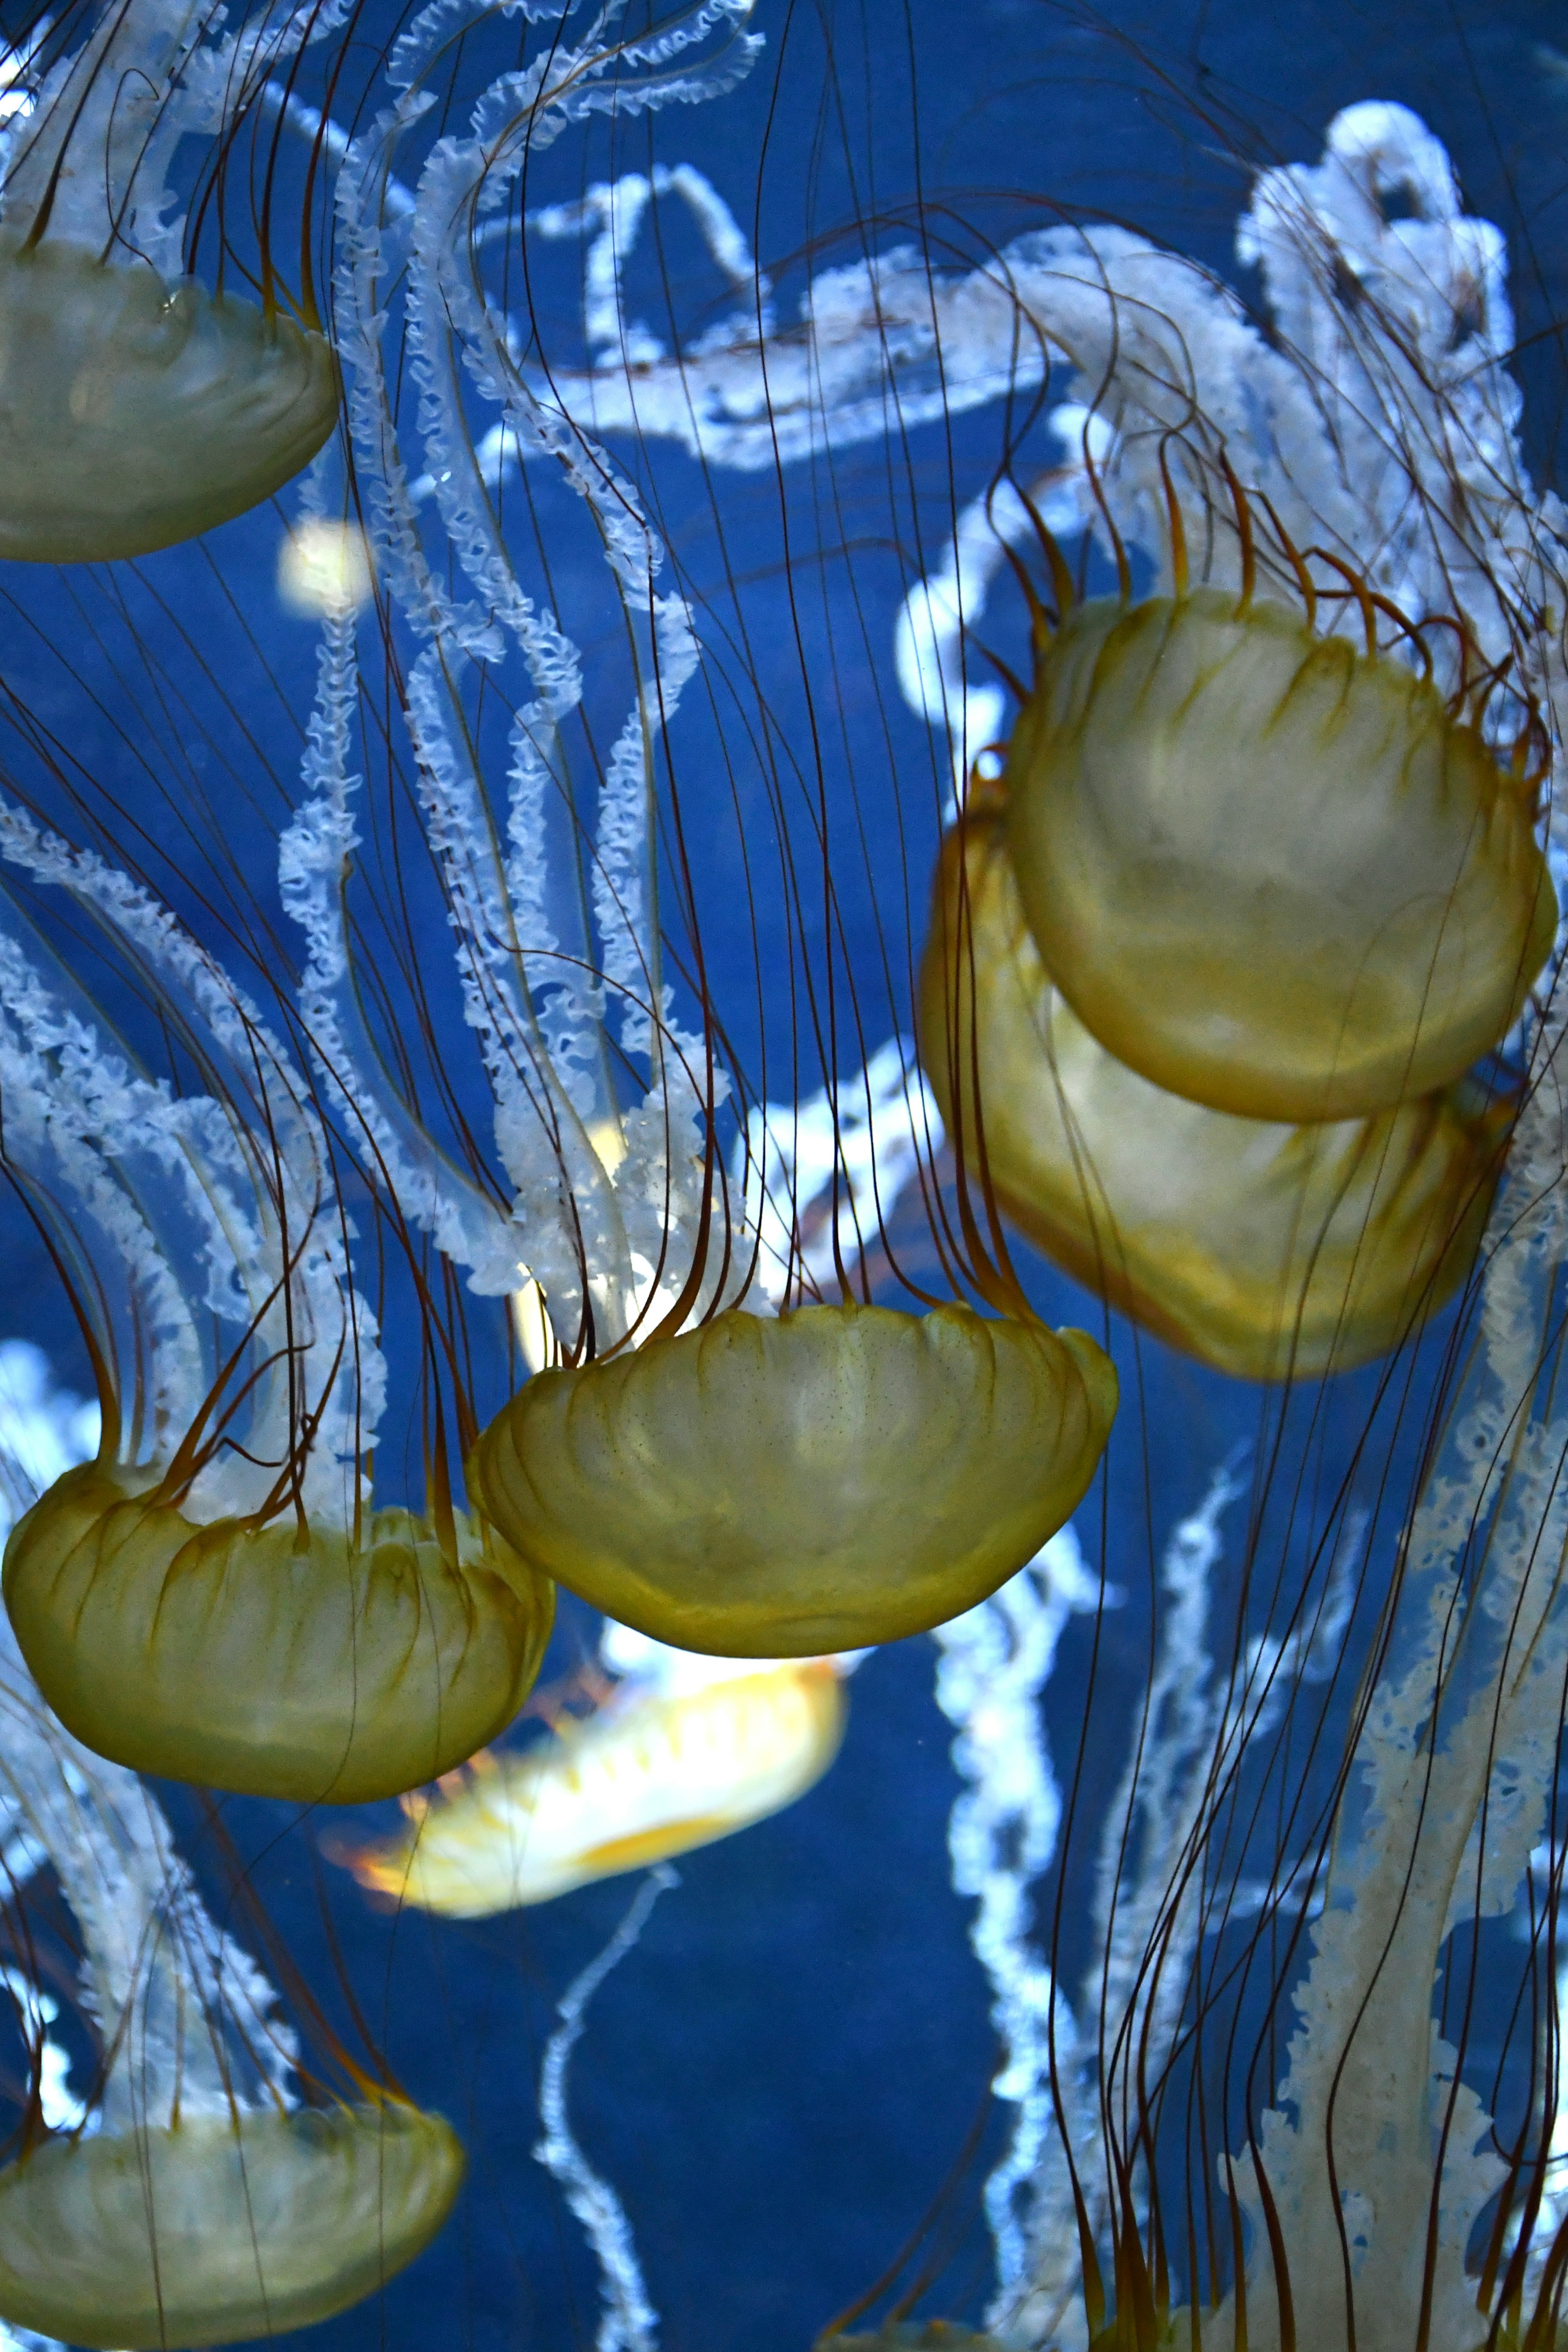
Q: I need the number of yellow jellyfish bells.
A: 7